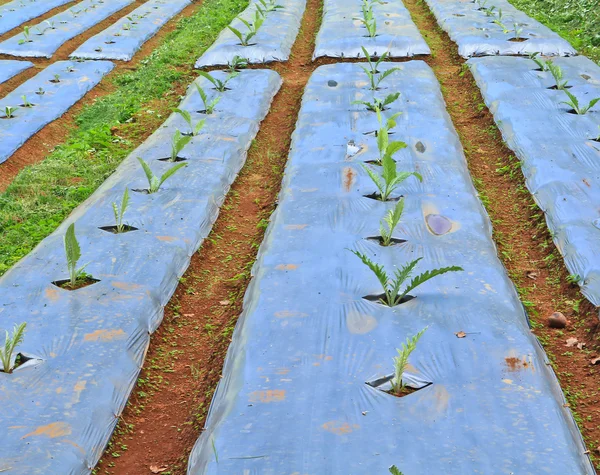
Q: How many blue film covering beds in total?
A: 11